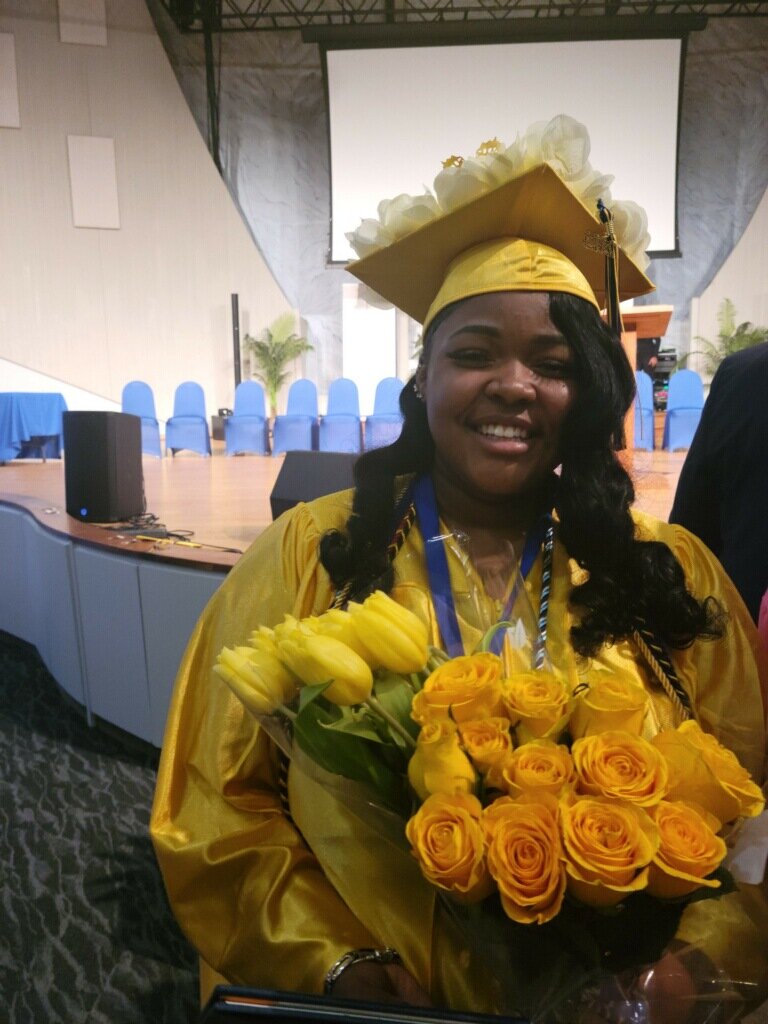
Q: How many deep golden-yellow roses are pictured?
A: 12